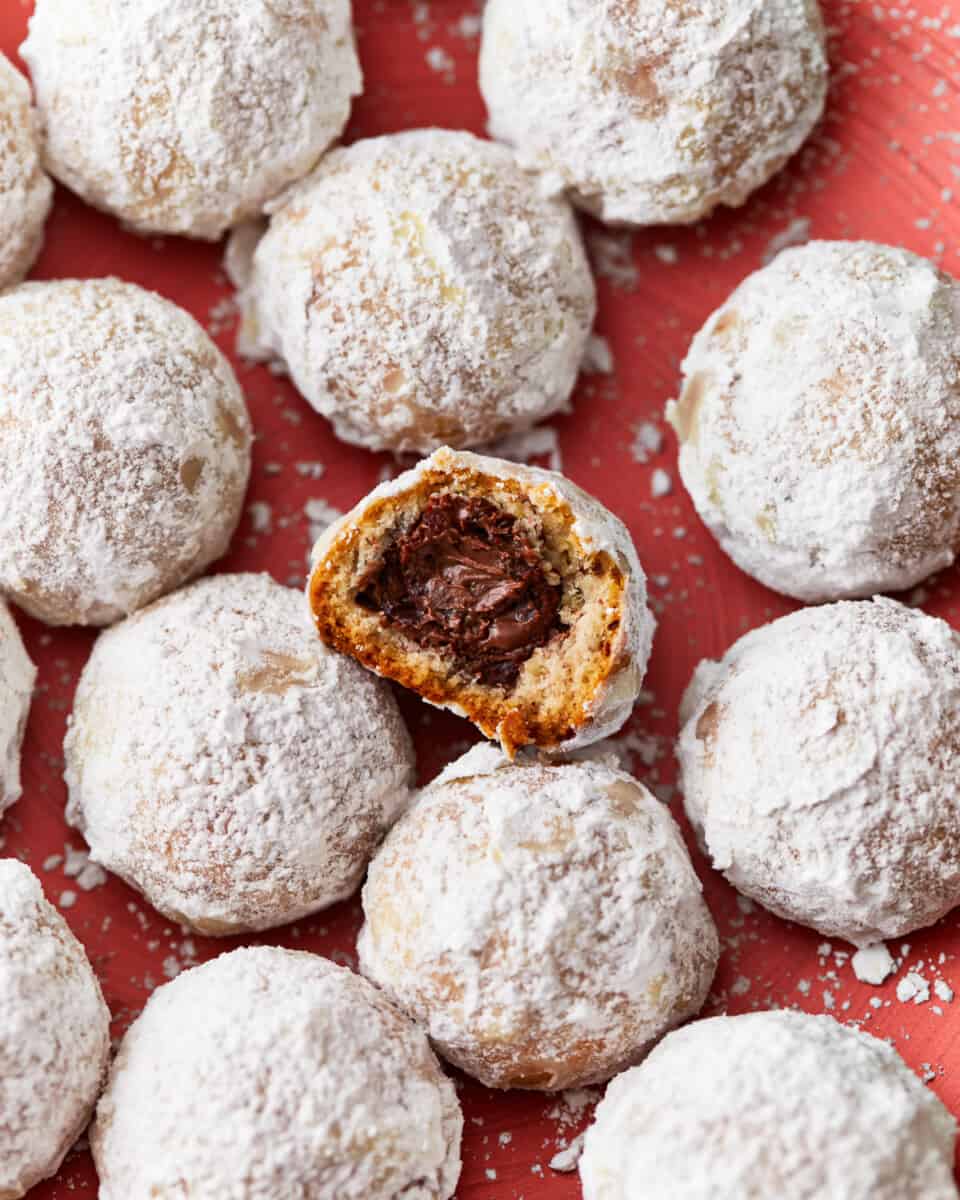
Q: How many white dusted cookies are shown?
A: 14